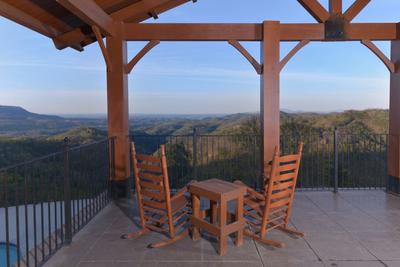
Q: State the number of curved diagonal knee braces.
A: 5